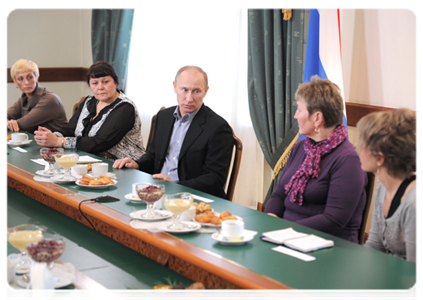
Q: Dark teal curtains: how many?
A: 2